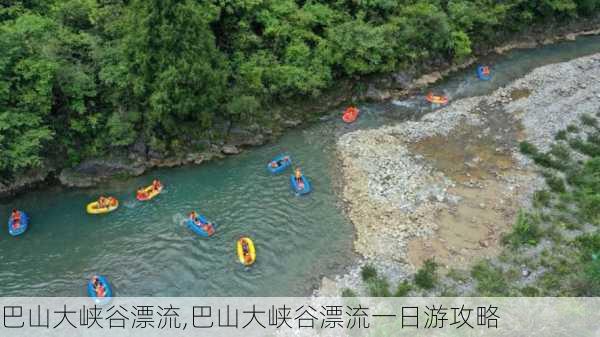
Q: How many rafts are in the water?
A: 11